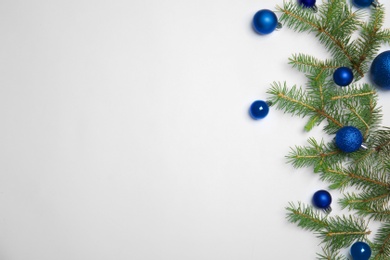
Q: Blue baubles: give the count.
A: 9